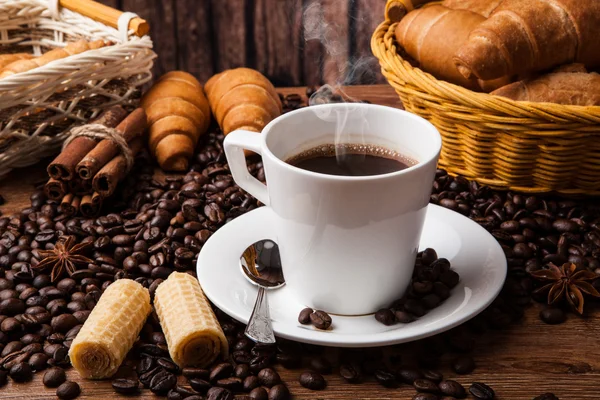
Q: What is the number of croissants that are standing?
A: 2